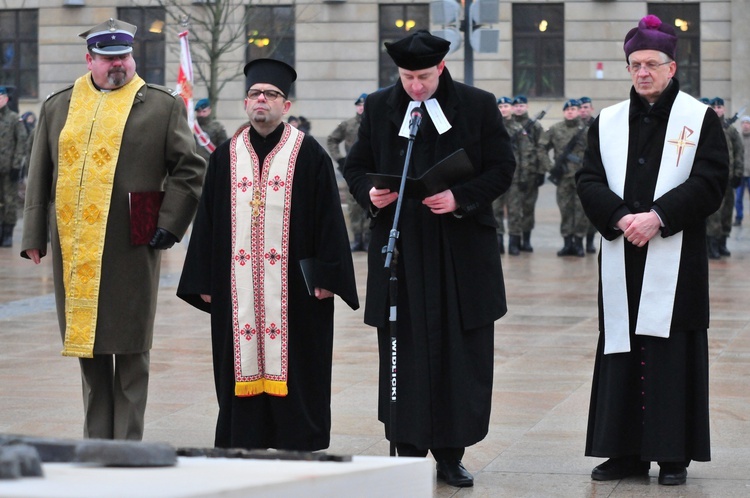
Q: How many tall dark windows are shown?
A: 6